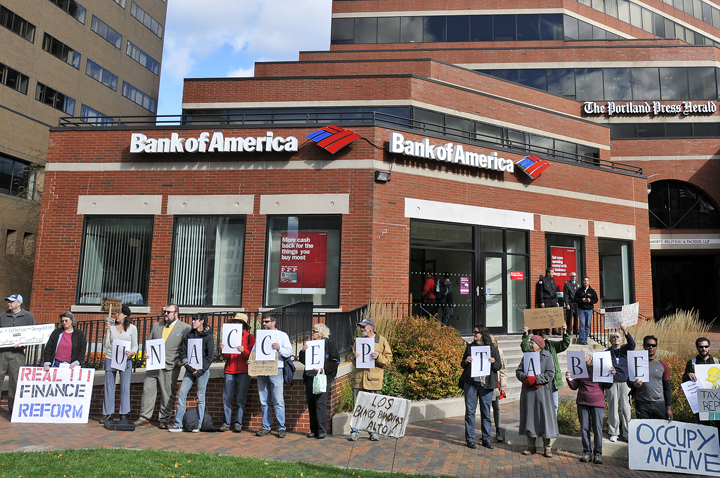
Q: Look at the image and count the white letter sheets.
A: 12